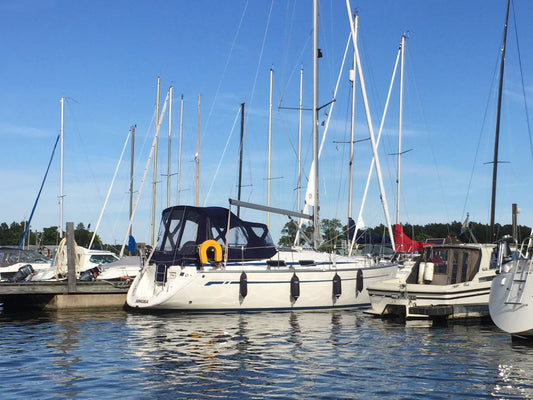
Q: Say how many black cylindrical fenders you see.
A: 4